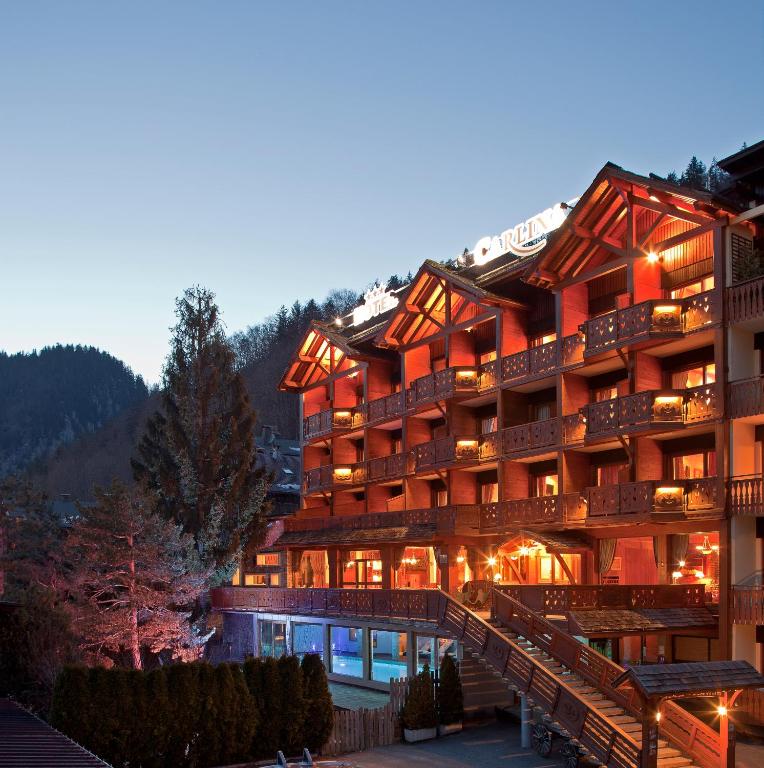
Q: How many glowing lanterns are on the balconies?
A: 7